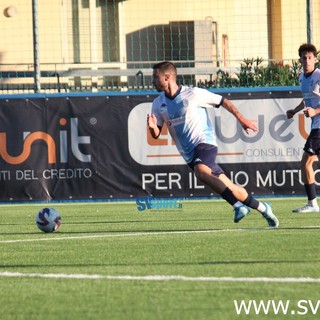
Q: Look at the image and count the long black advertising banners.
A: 1